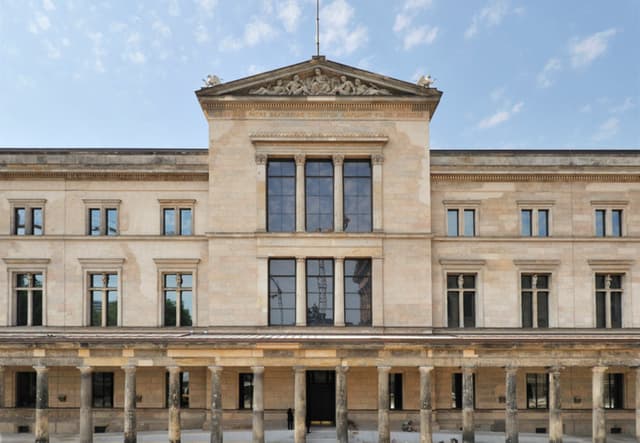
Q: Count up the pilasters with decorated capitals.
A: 4